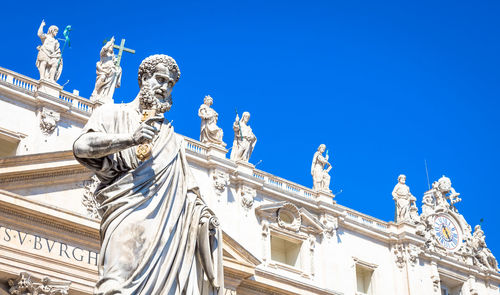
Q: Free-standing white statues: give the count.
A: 7